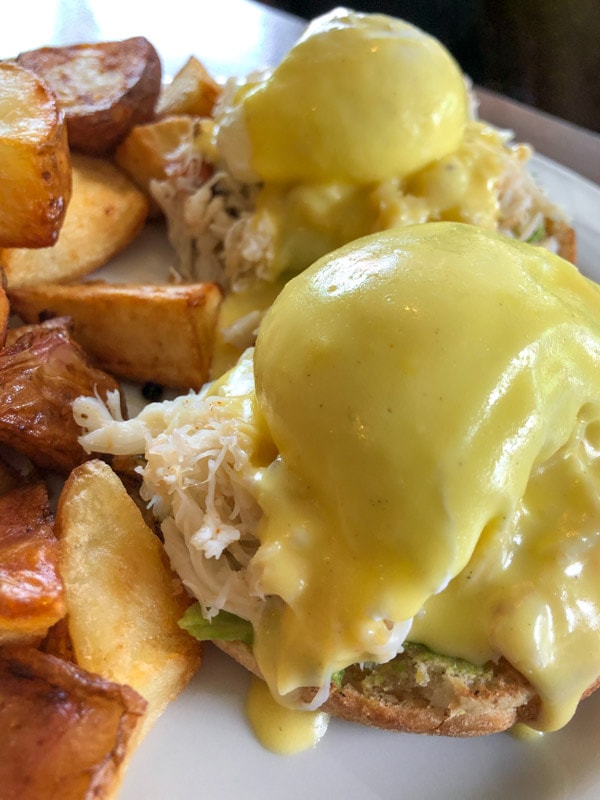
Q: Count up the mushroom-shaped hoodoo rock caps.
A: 0